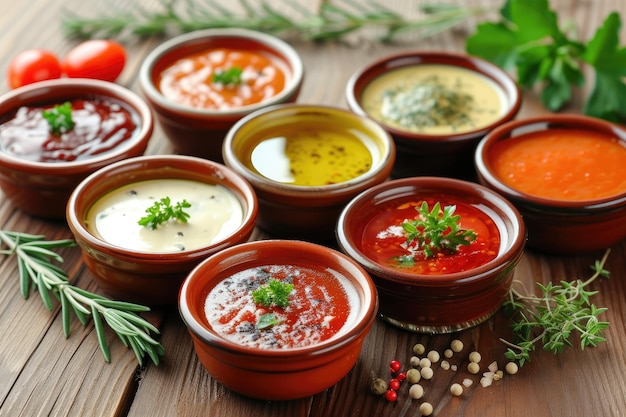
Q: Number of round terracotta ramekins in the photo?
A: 8